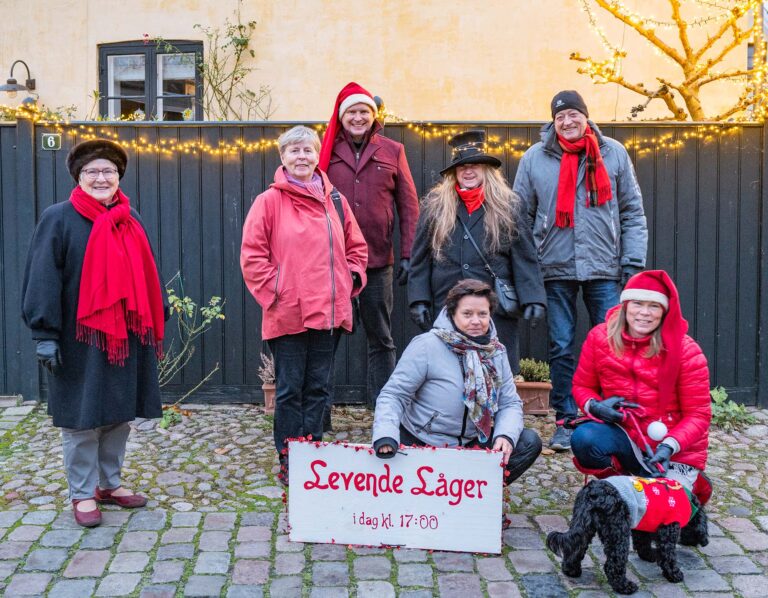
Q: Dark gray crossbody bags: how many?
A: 1